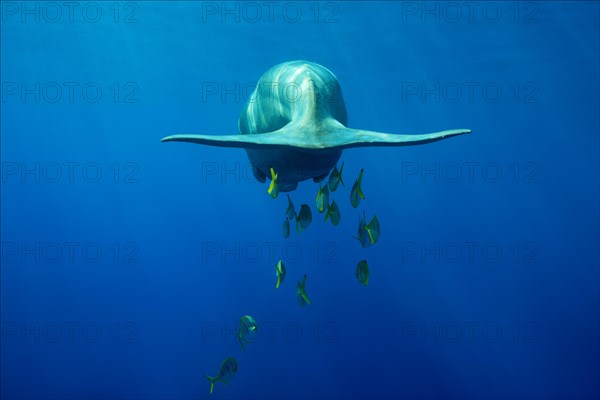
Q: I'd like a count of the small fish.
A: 15